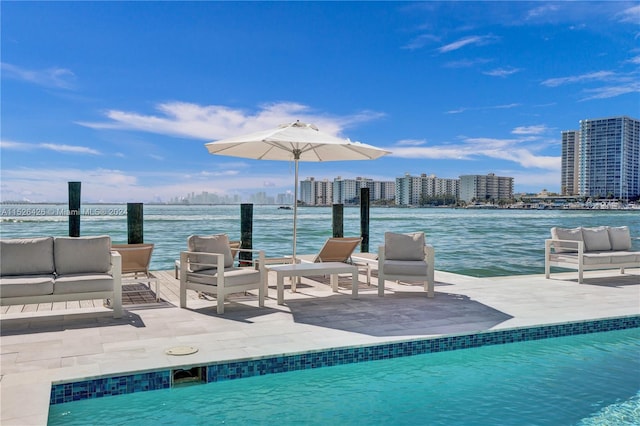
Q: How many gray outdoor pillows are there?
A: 7